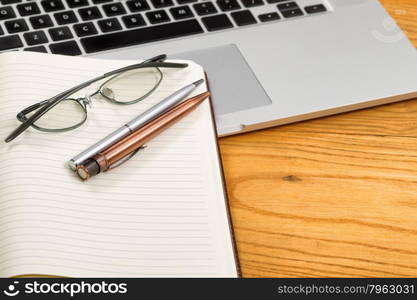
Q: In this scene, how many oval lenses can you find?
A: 2